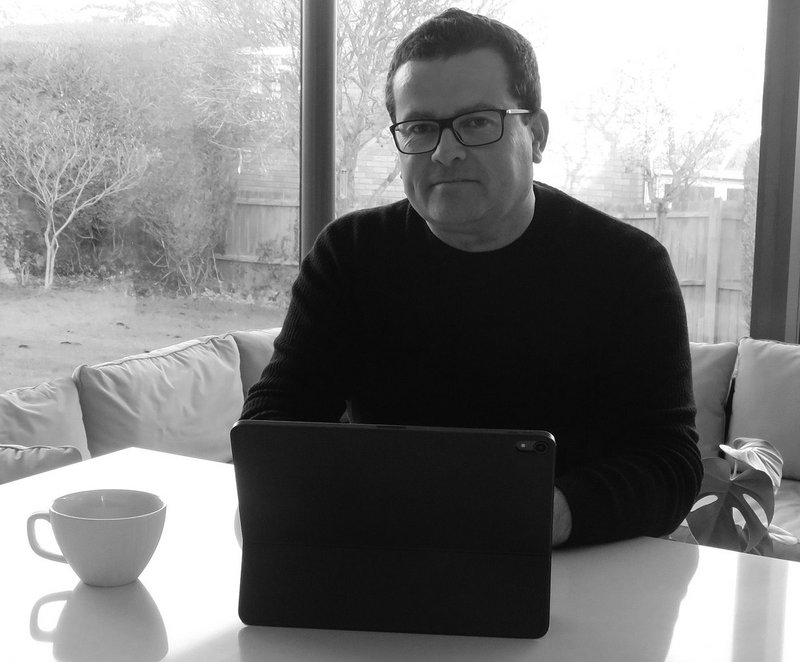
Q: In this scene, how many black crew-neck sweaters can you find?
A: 1